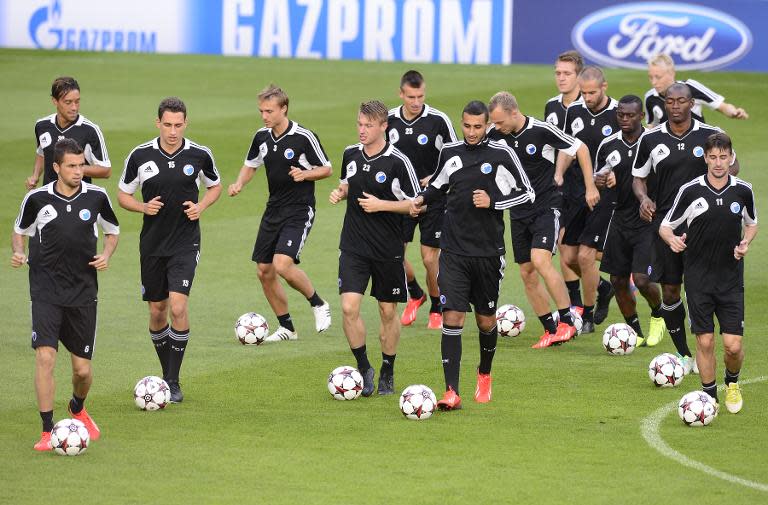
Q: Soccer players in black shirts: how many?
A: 14